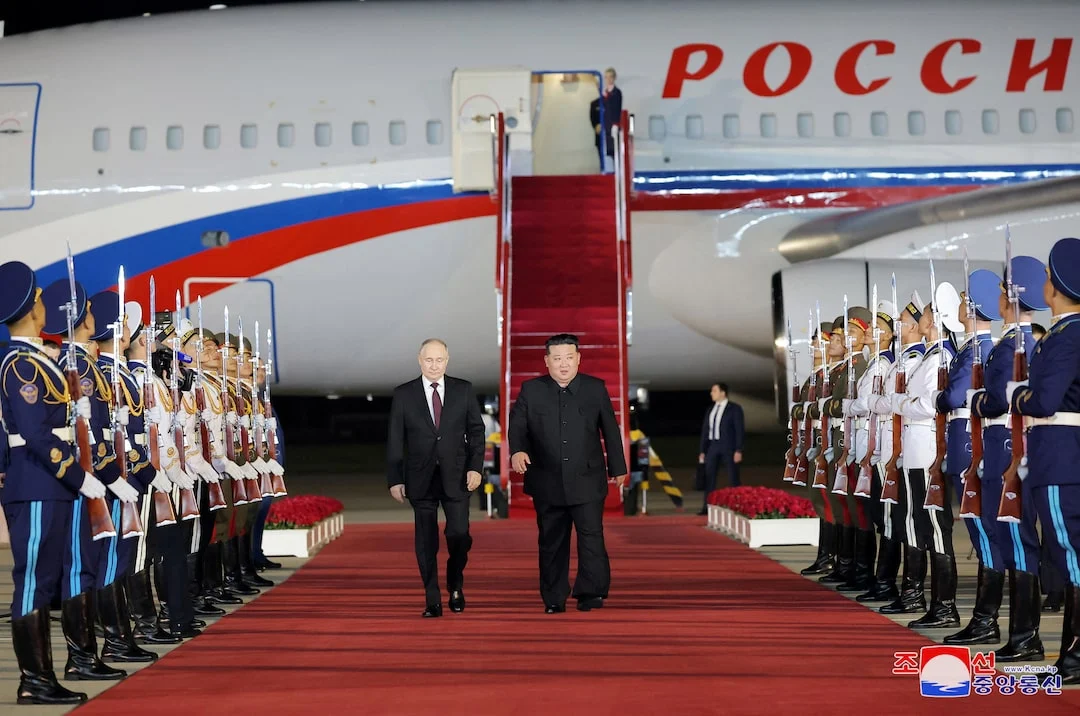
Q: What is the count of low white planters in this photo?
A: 2